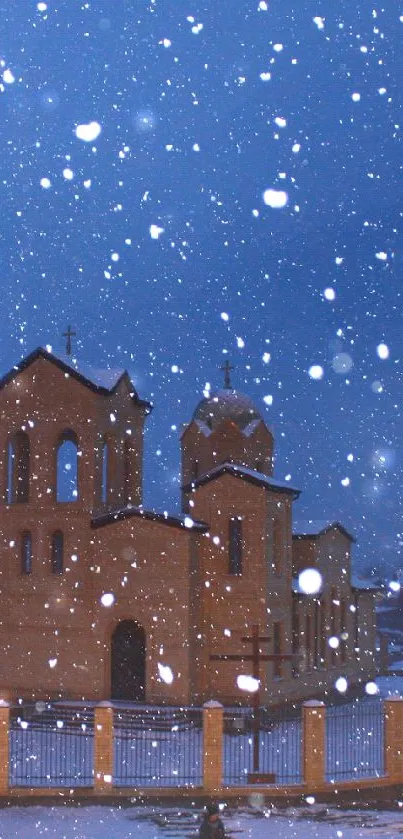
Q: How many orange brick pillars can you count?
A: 5